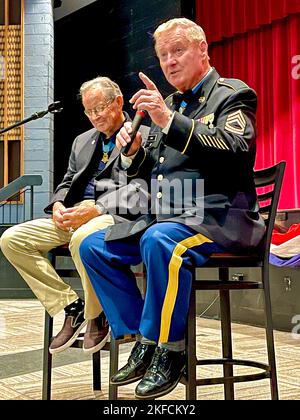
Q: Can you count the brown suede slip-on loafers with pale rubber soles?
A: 2